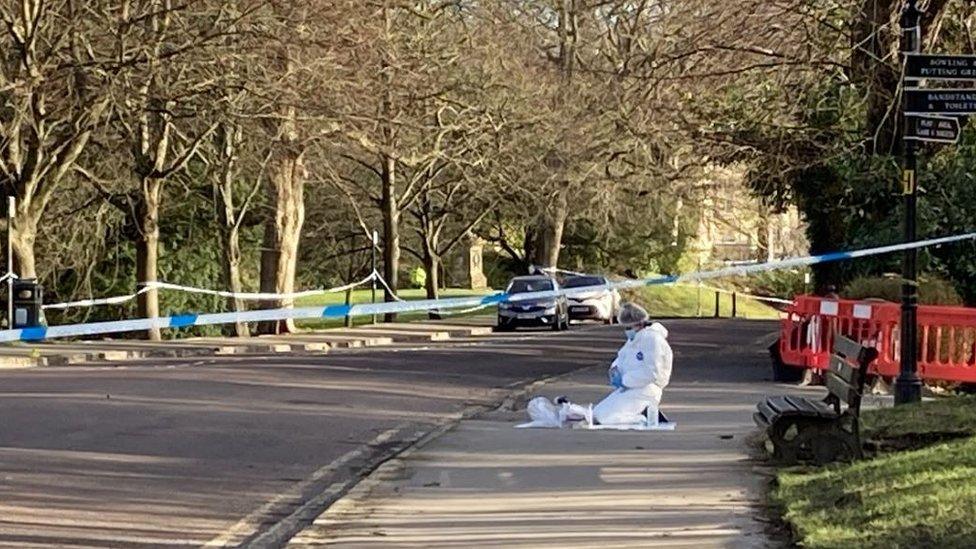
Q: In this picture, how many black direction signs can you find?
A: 3